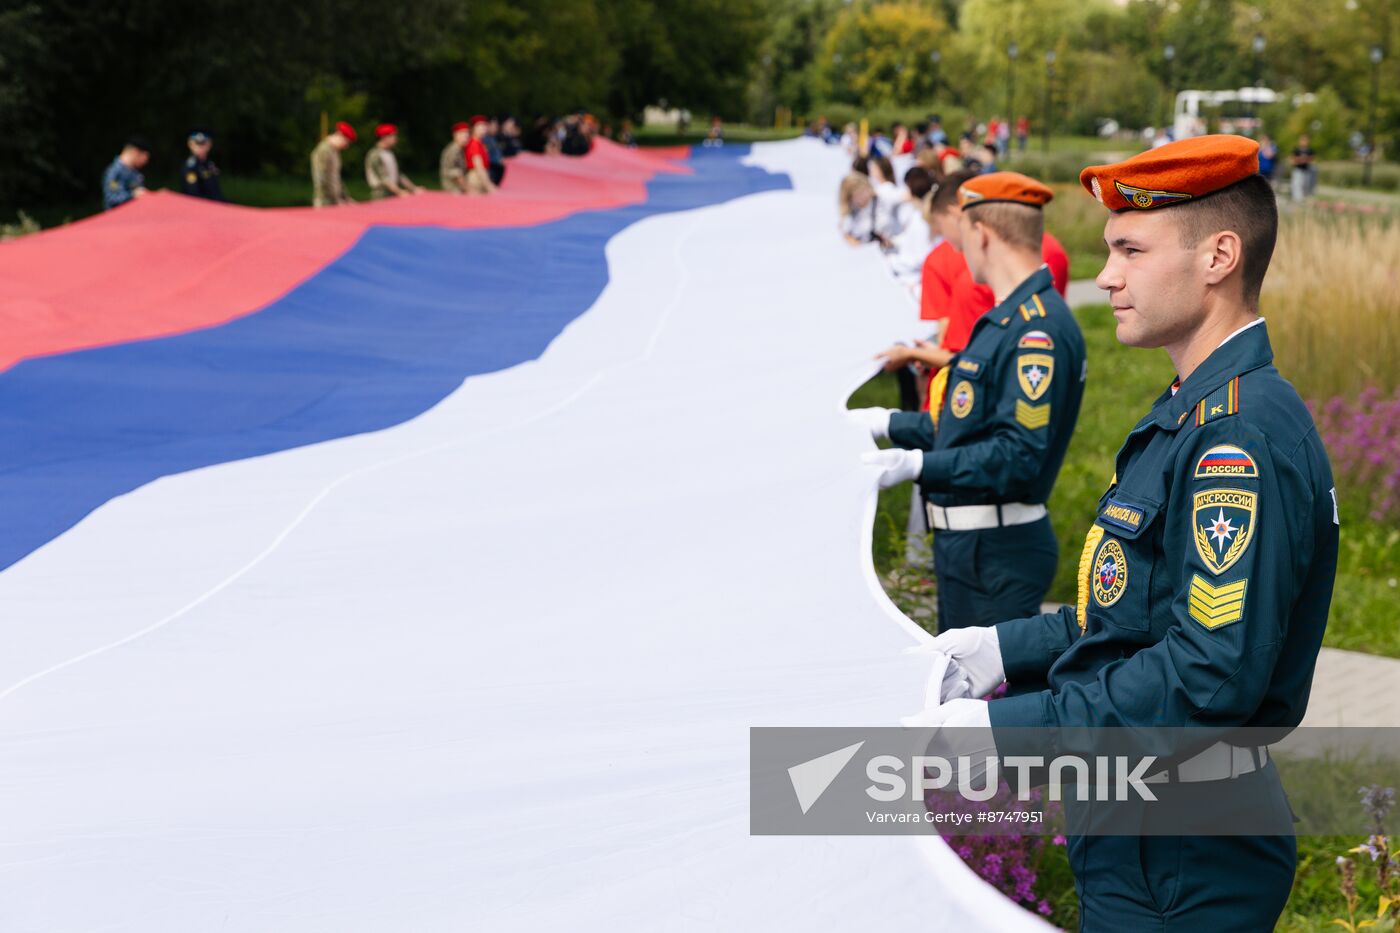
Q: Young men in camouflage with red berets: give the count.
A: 3